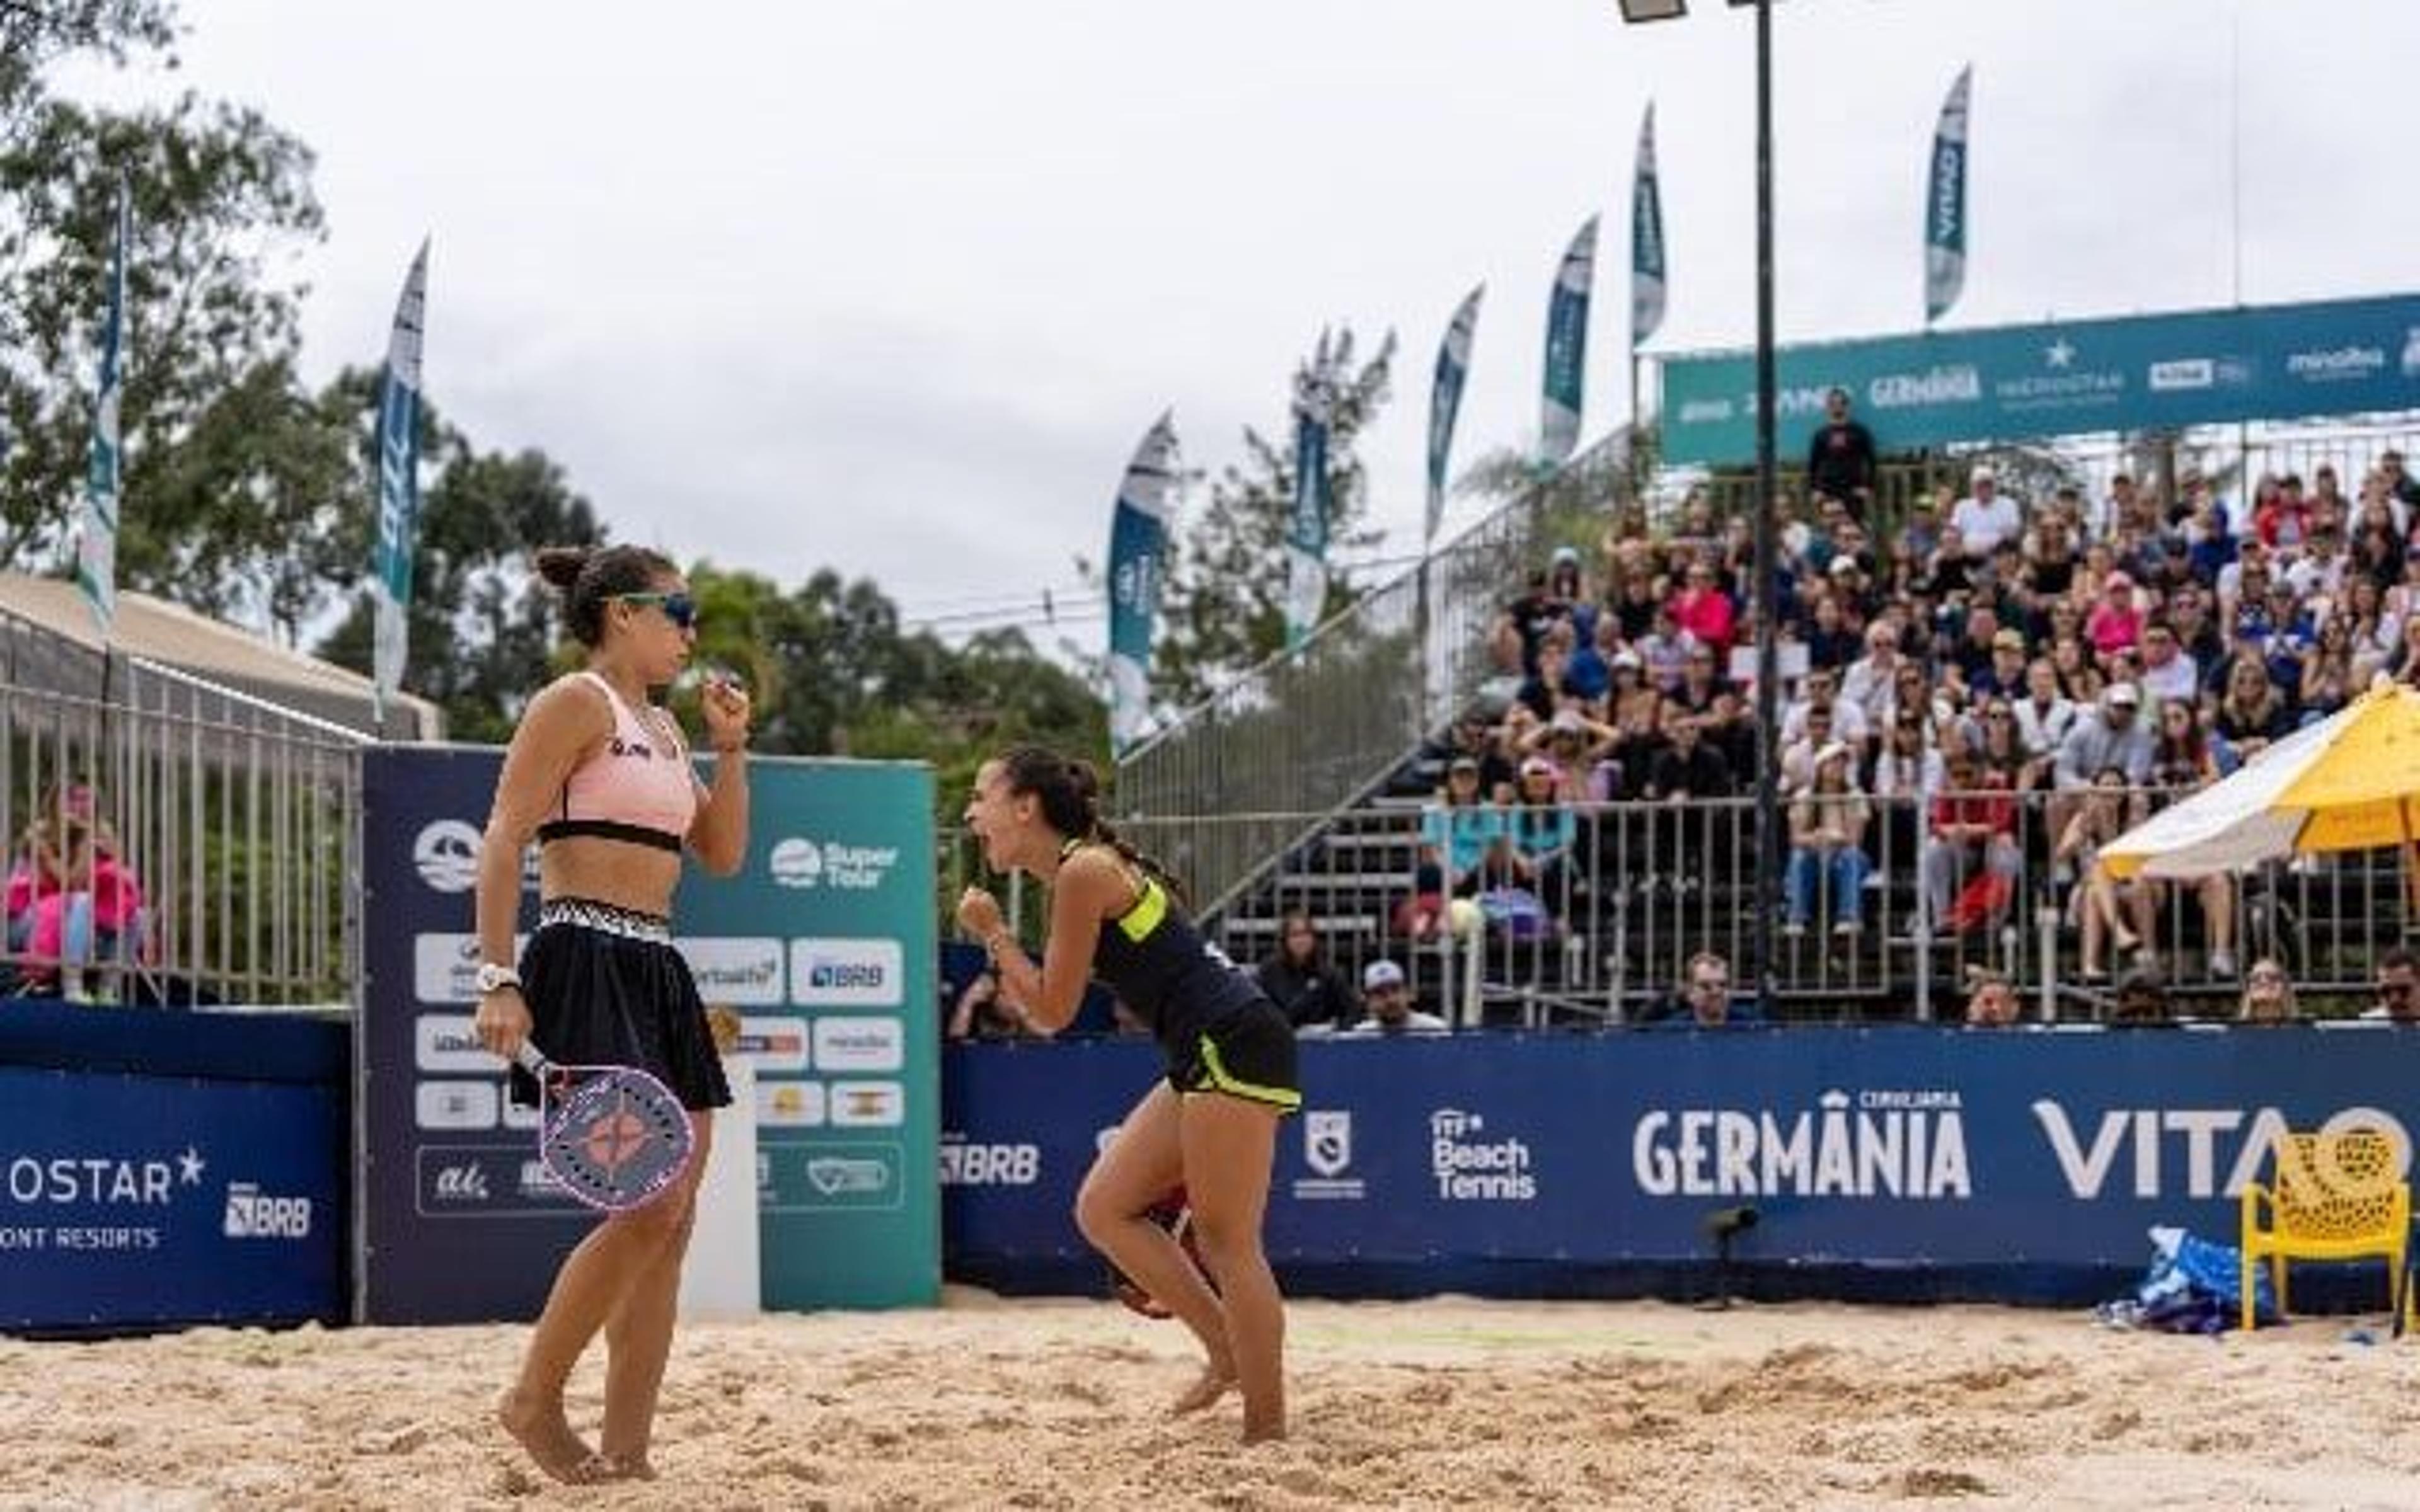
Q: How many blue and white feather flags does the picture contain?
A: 8